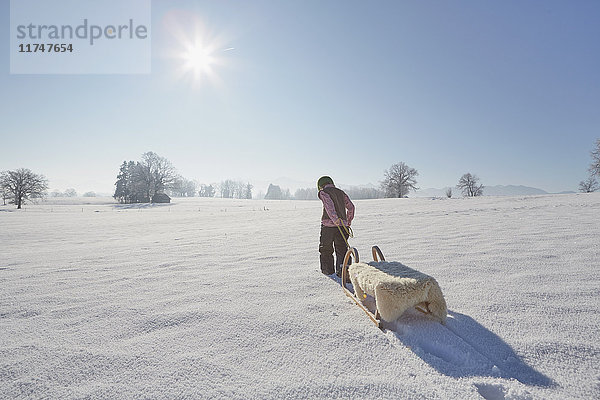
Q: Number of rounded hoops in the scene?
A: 2